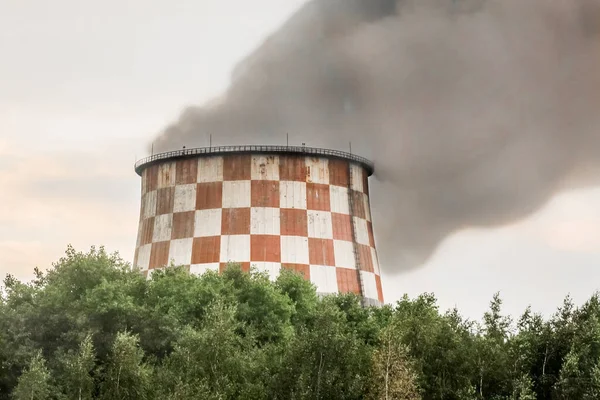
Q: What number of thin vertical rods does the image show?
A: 4